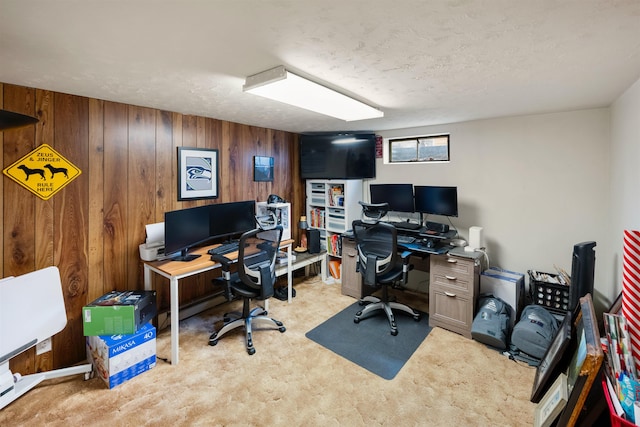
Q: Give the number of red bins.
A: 1